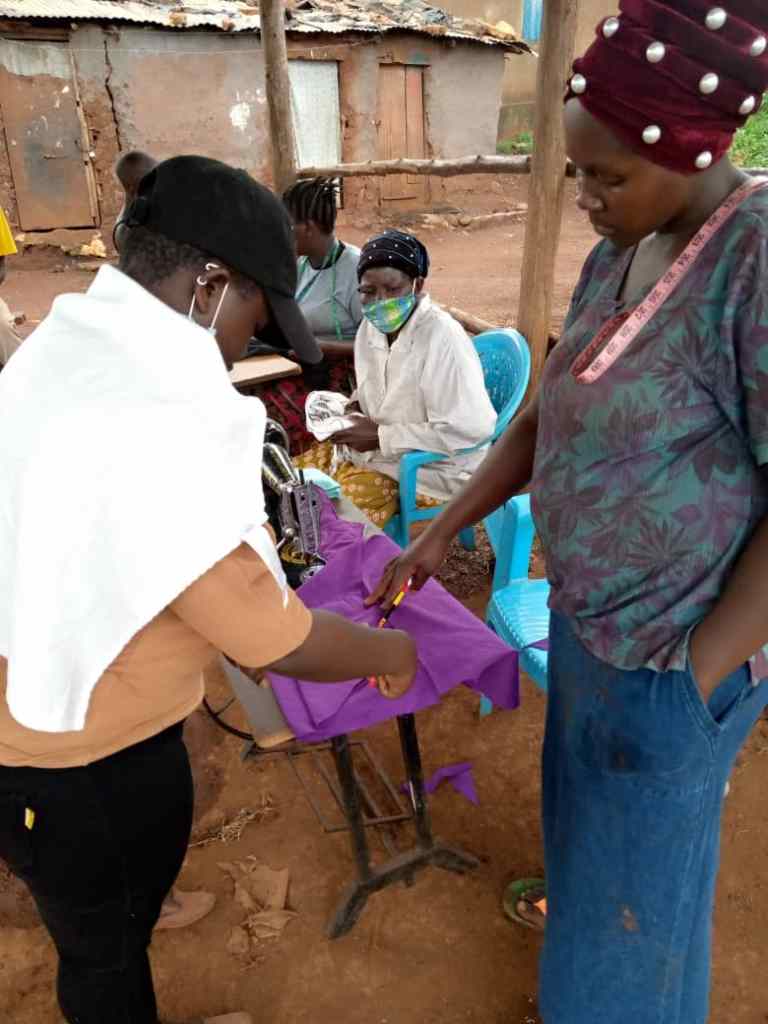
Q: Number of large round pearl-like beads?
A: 9